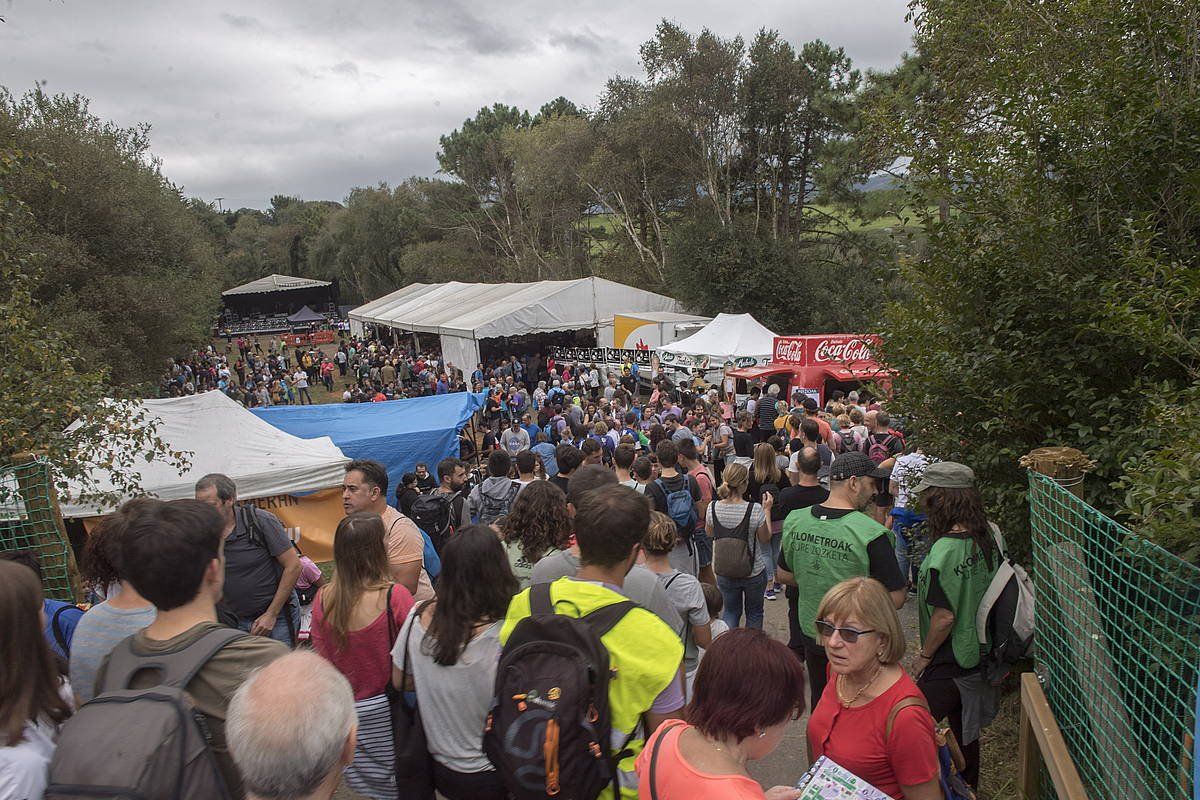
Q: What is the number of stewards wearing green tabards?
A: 2